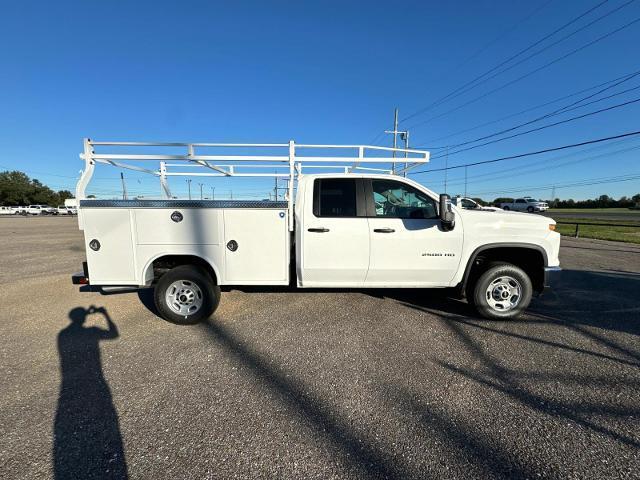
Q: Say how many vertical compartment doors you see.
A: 2